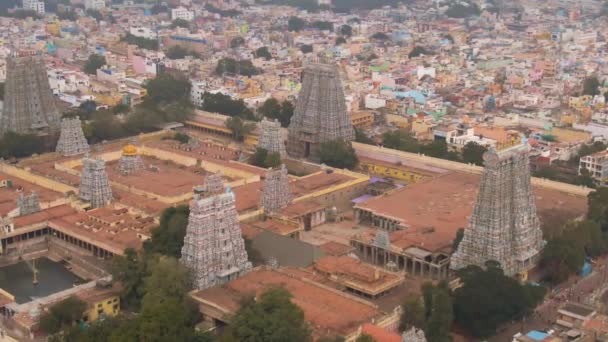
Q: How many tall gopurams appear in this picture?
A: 4